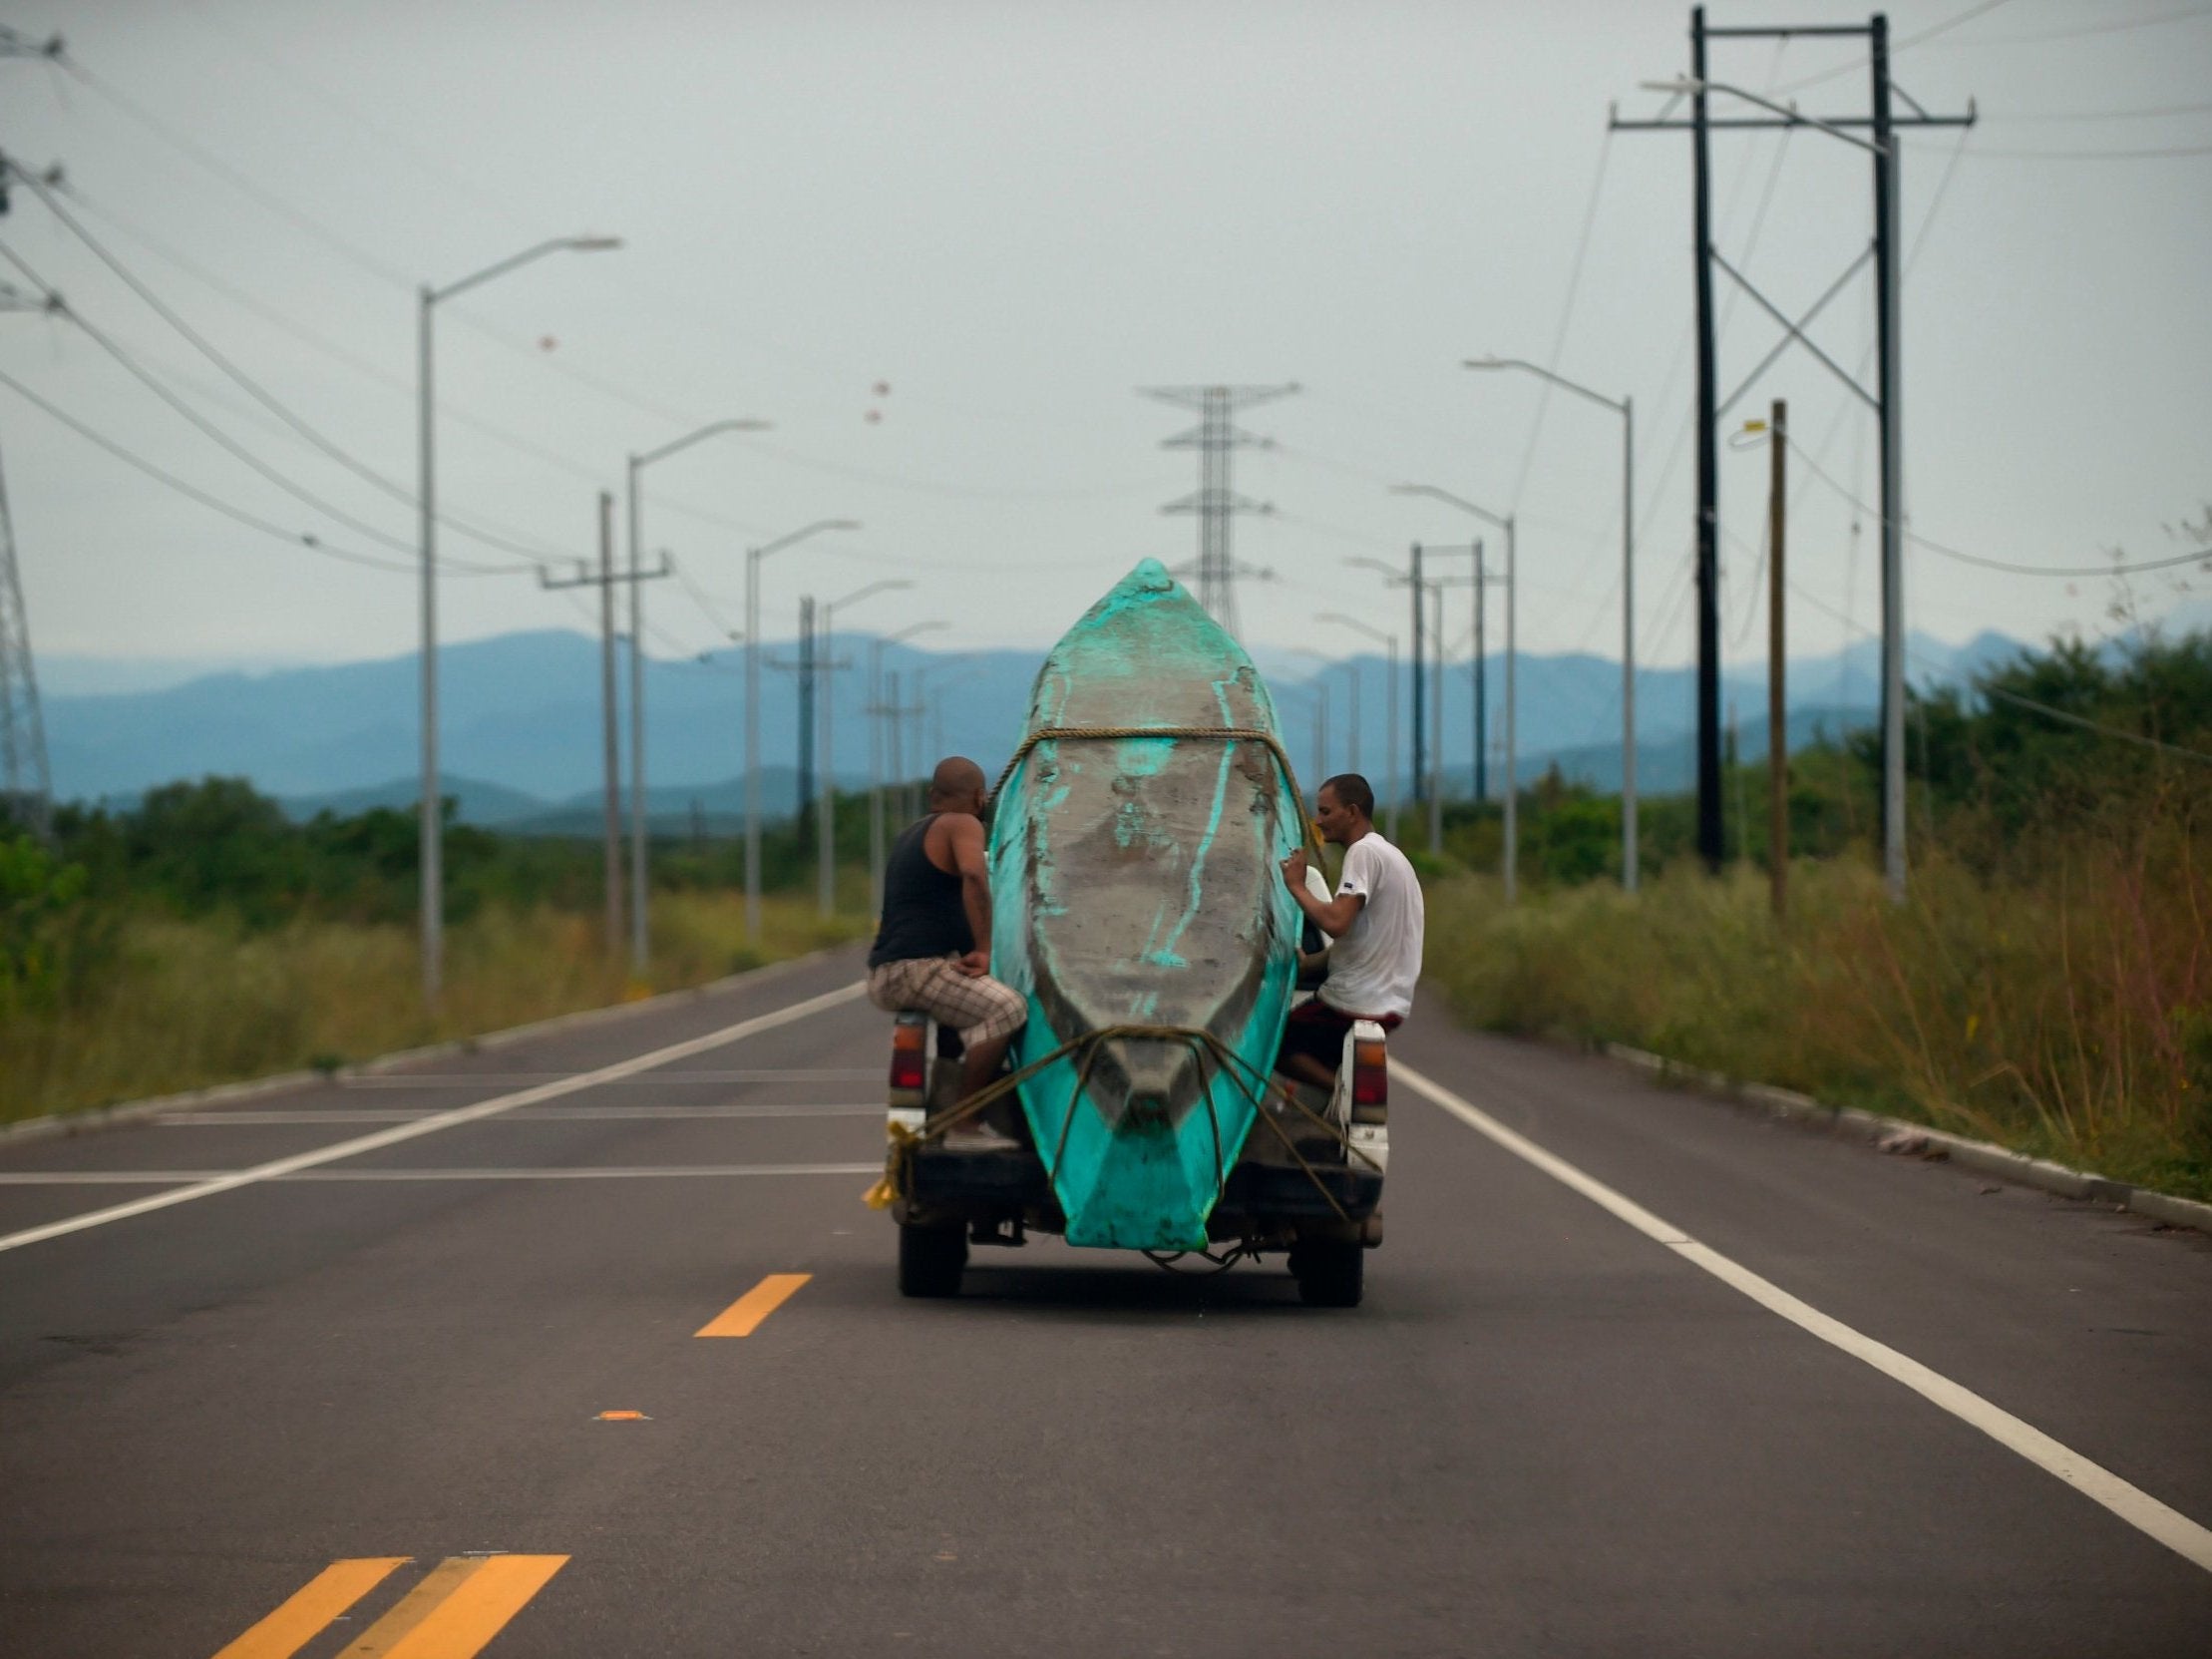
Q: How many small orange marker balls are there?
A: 3